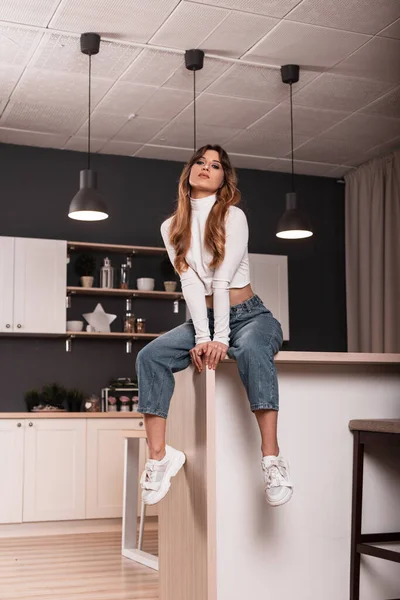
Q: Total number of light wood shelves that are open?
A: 3